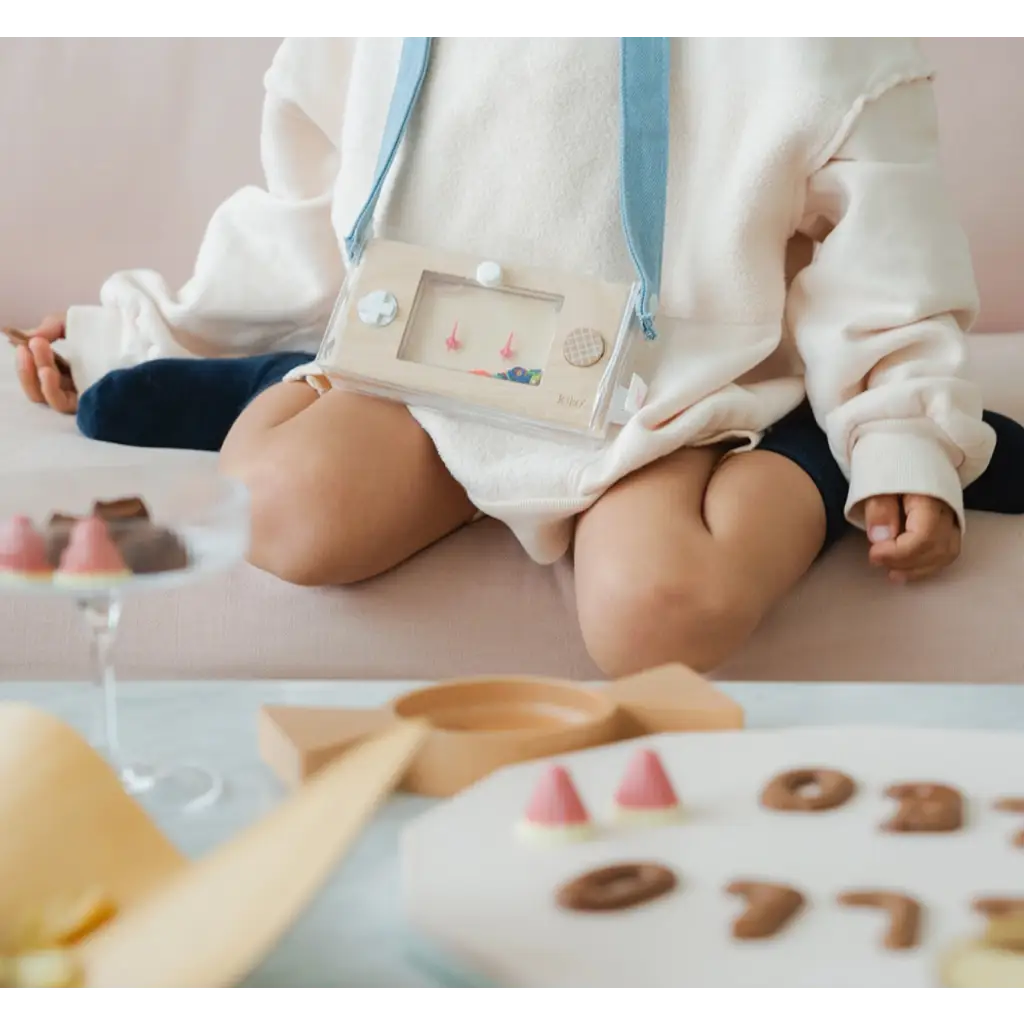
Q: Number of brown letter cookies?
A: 7